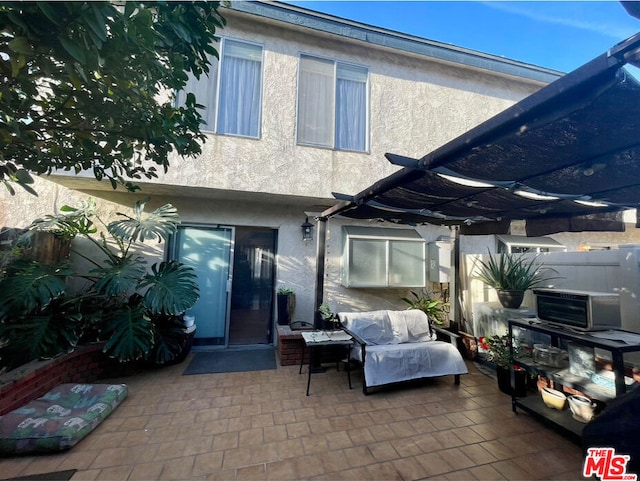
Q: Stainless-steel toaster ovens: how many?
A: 1